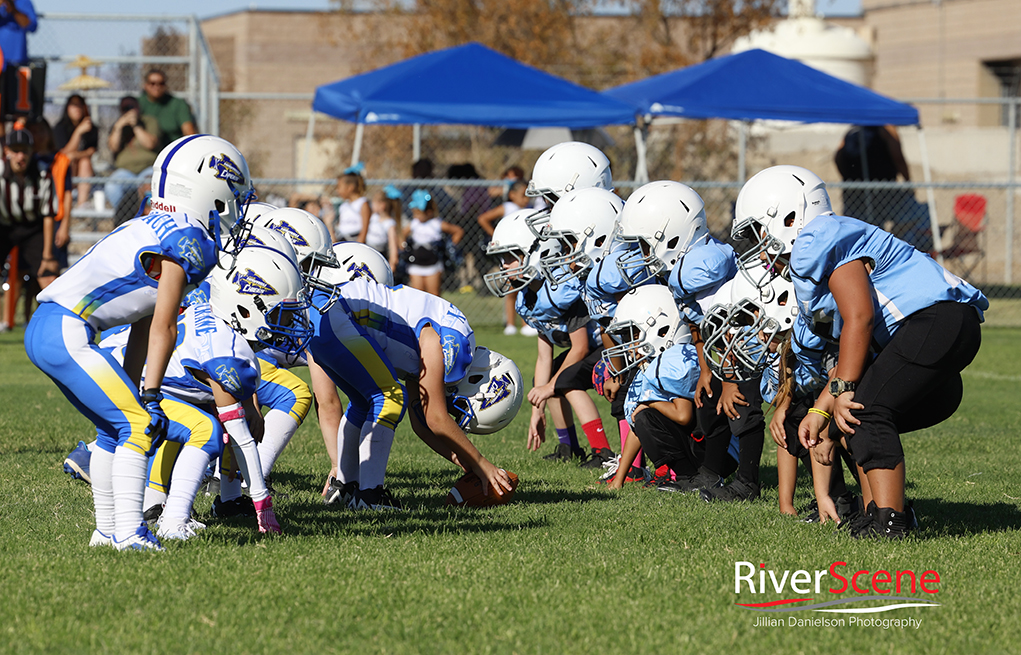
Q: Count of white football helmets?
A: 15